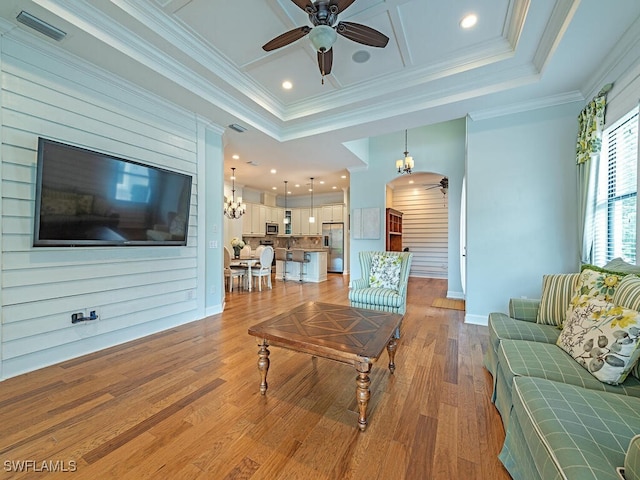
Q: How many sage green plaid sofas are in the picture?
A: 1